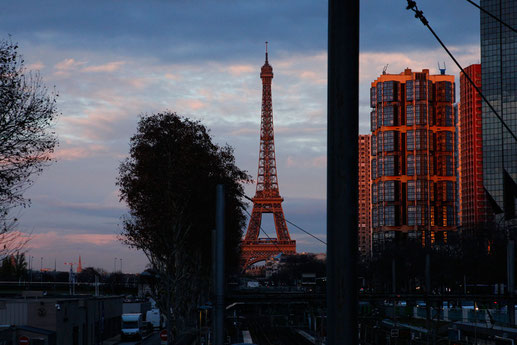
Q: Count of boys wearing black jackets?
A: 0